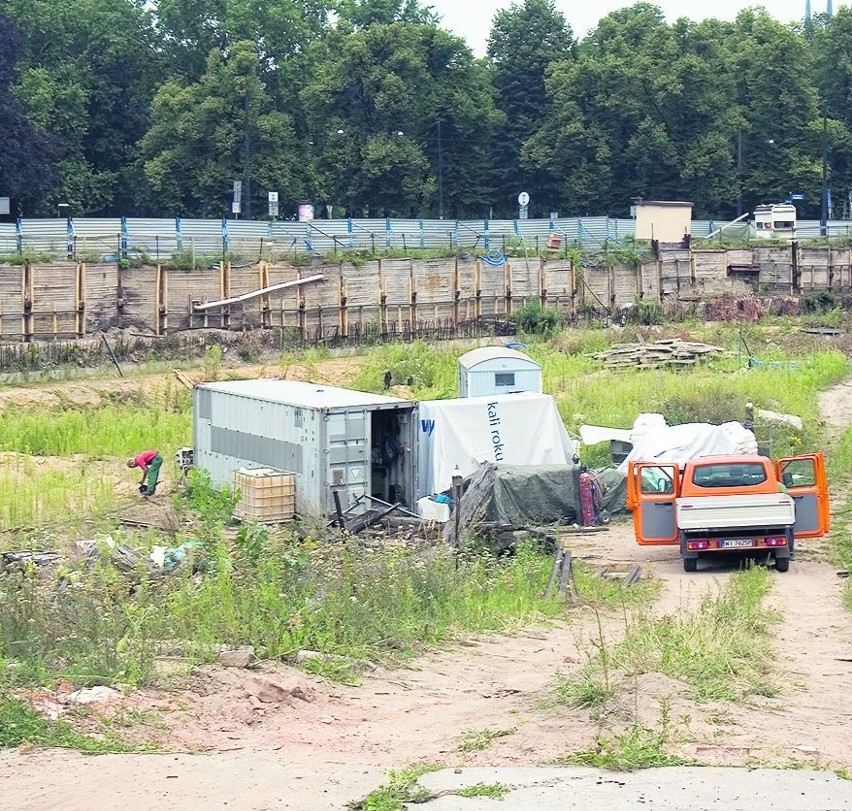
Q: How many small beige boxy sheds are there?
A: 1